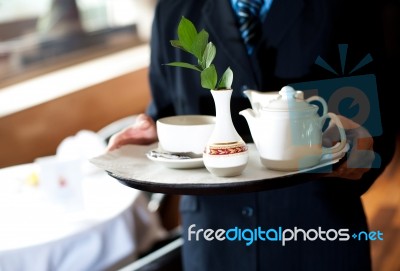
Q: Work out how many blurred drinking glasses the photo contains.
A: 0